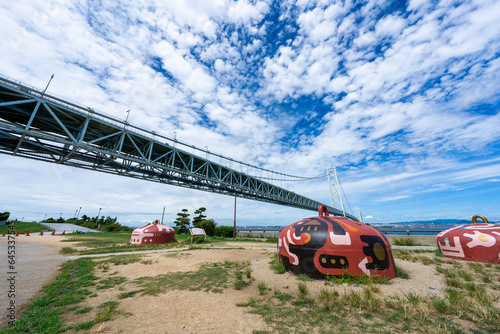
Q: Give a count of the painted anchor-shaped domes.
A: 3